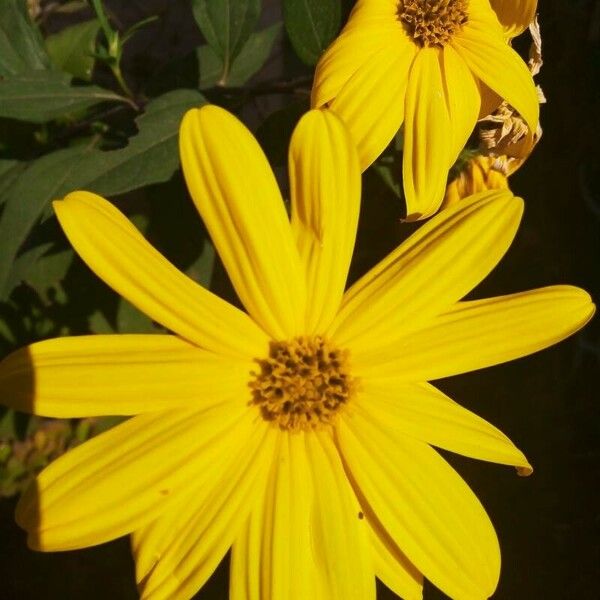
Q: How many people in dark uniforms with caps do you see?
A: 0